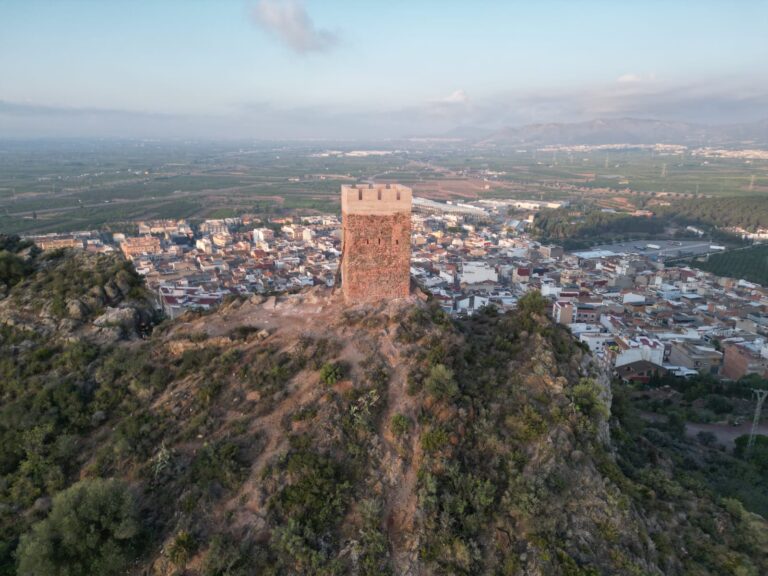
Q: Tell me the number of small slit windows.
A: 3